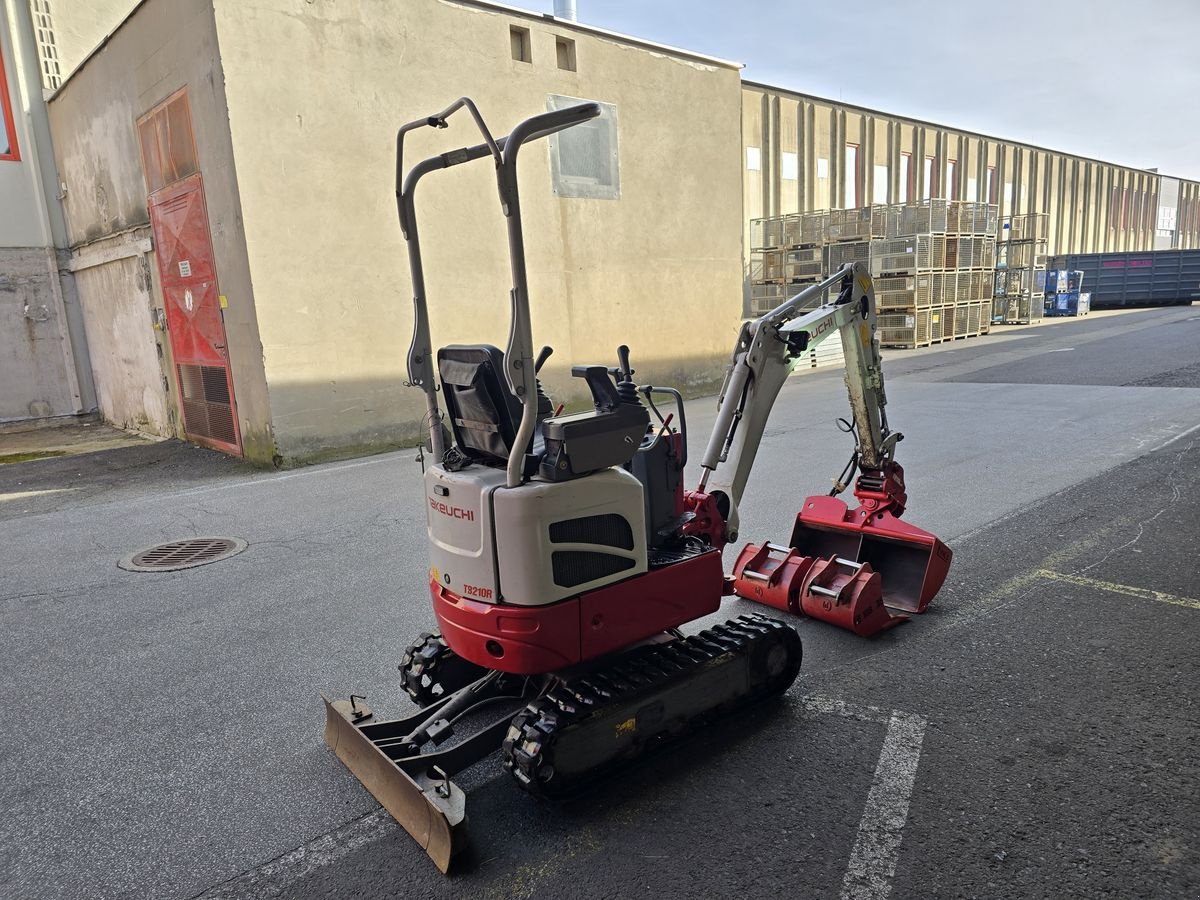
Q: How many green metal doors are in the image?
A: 0